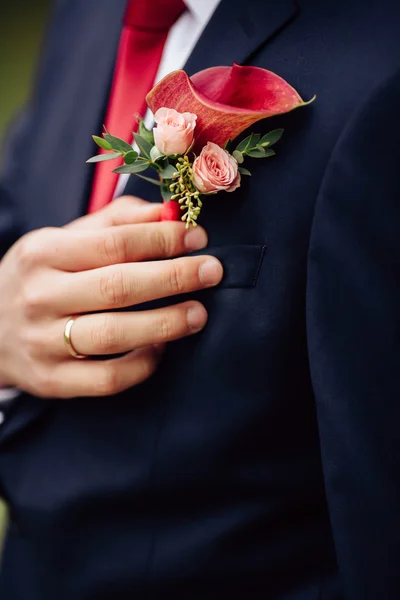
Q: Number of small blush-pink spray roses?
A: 2